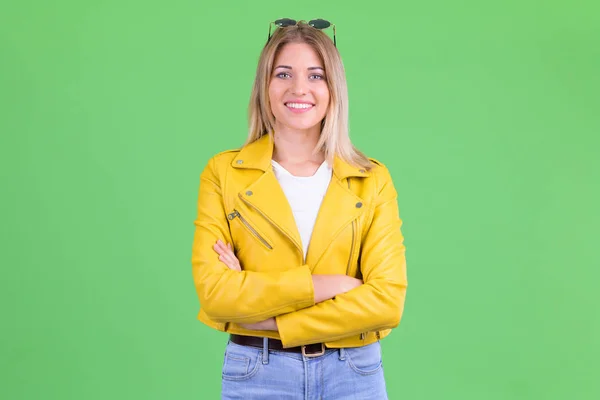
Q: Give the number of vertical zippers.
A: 1